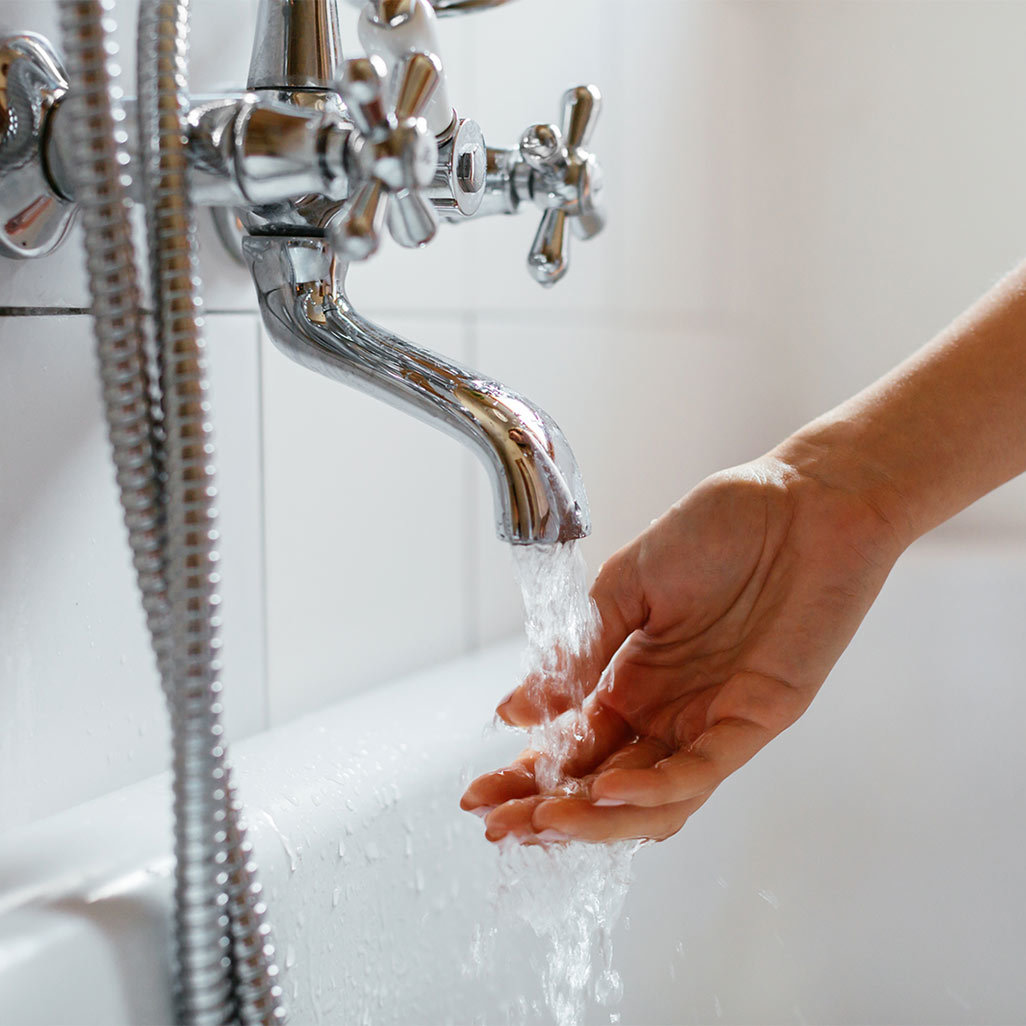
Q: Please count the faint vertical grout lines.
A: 2